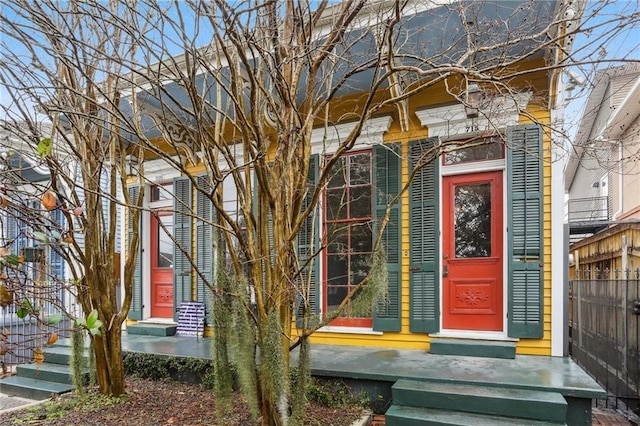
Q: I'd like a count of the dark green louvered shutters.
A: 8